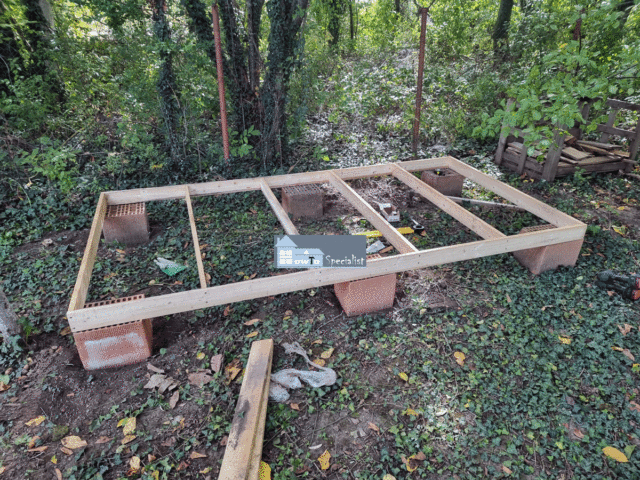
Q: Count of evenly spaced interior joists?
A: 4